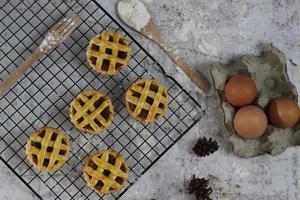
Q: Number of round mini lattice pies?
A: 5